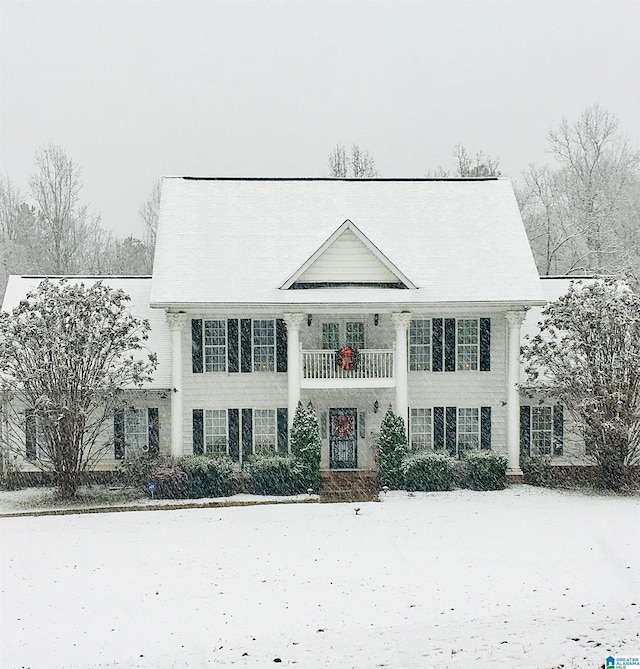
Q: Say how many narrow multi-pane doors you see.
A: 2